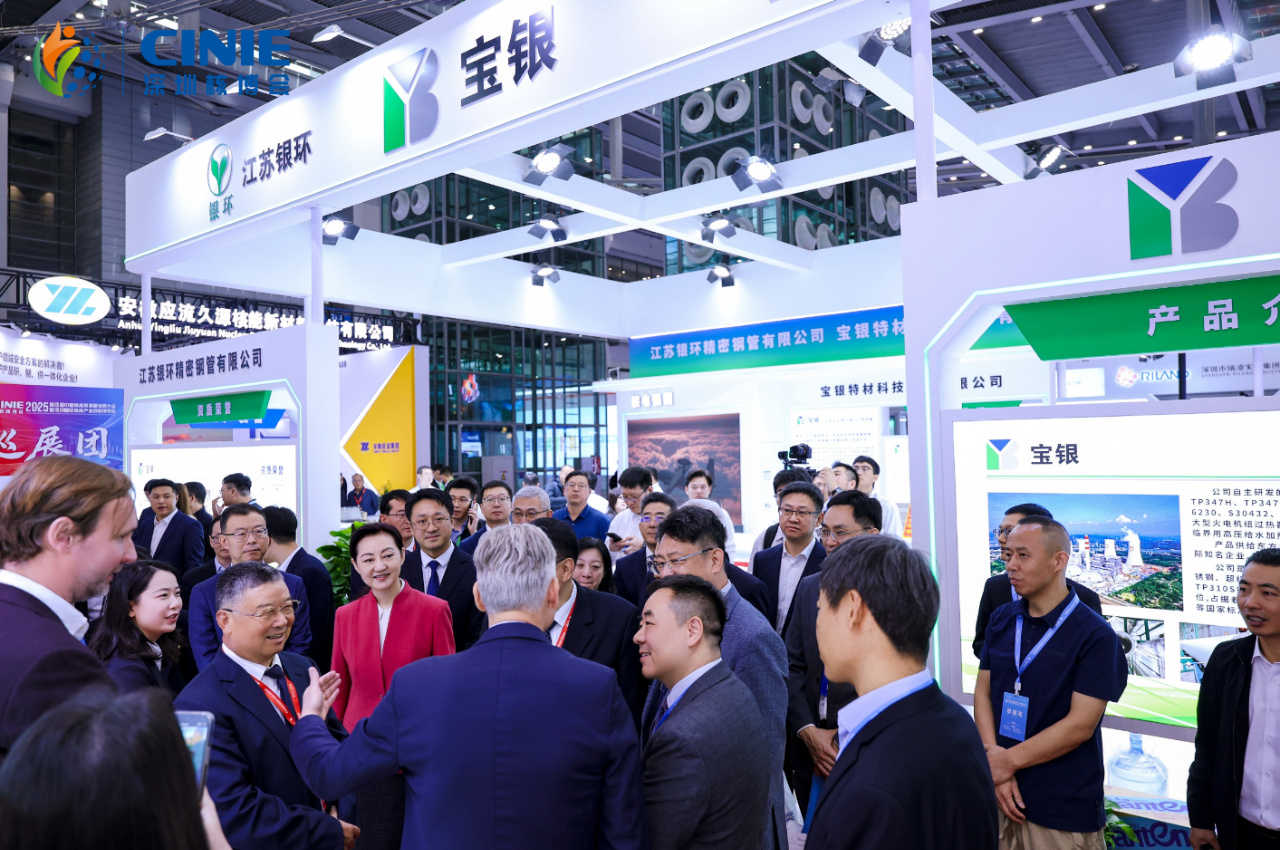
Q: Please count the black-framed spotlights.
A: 11